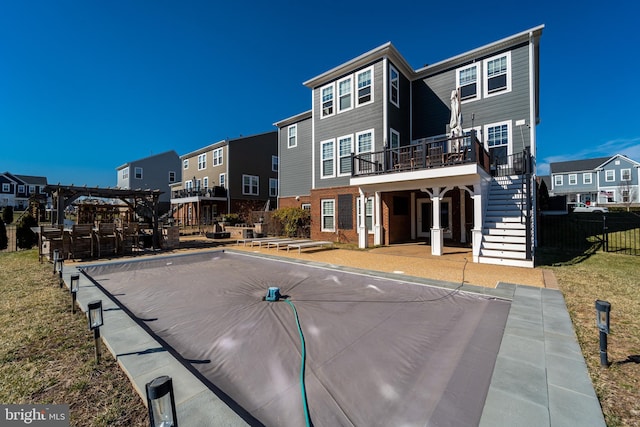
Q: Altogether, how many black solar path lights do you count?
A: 6